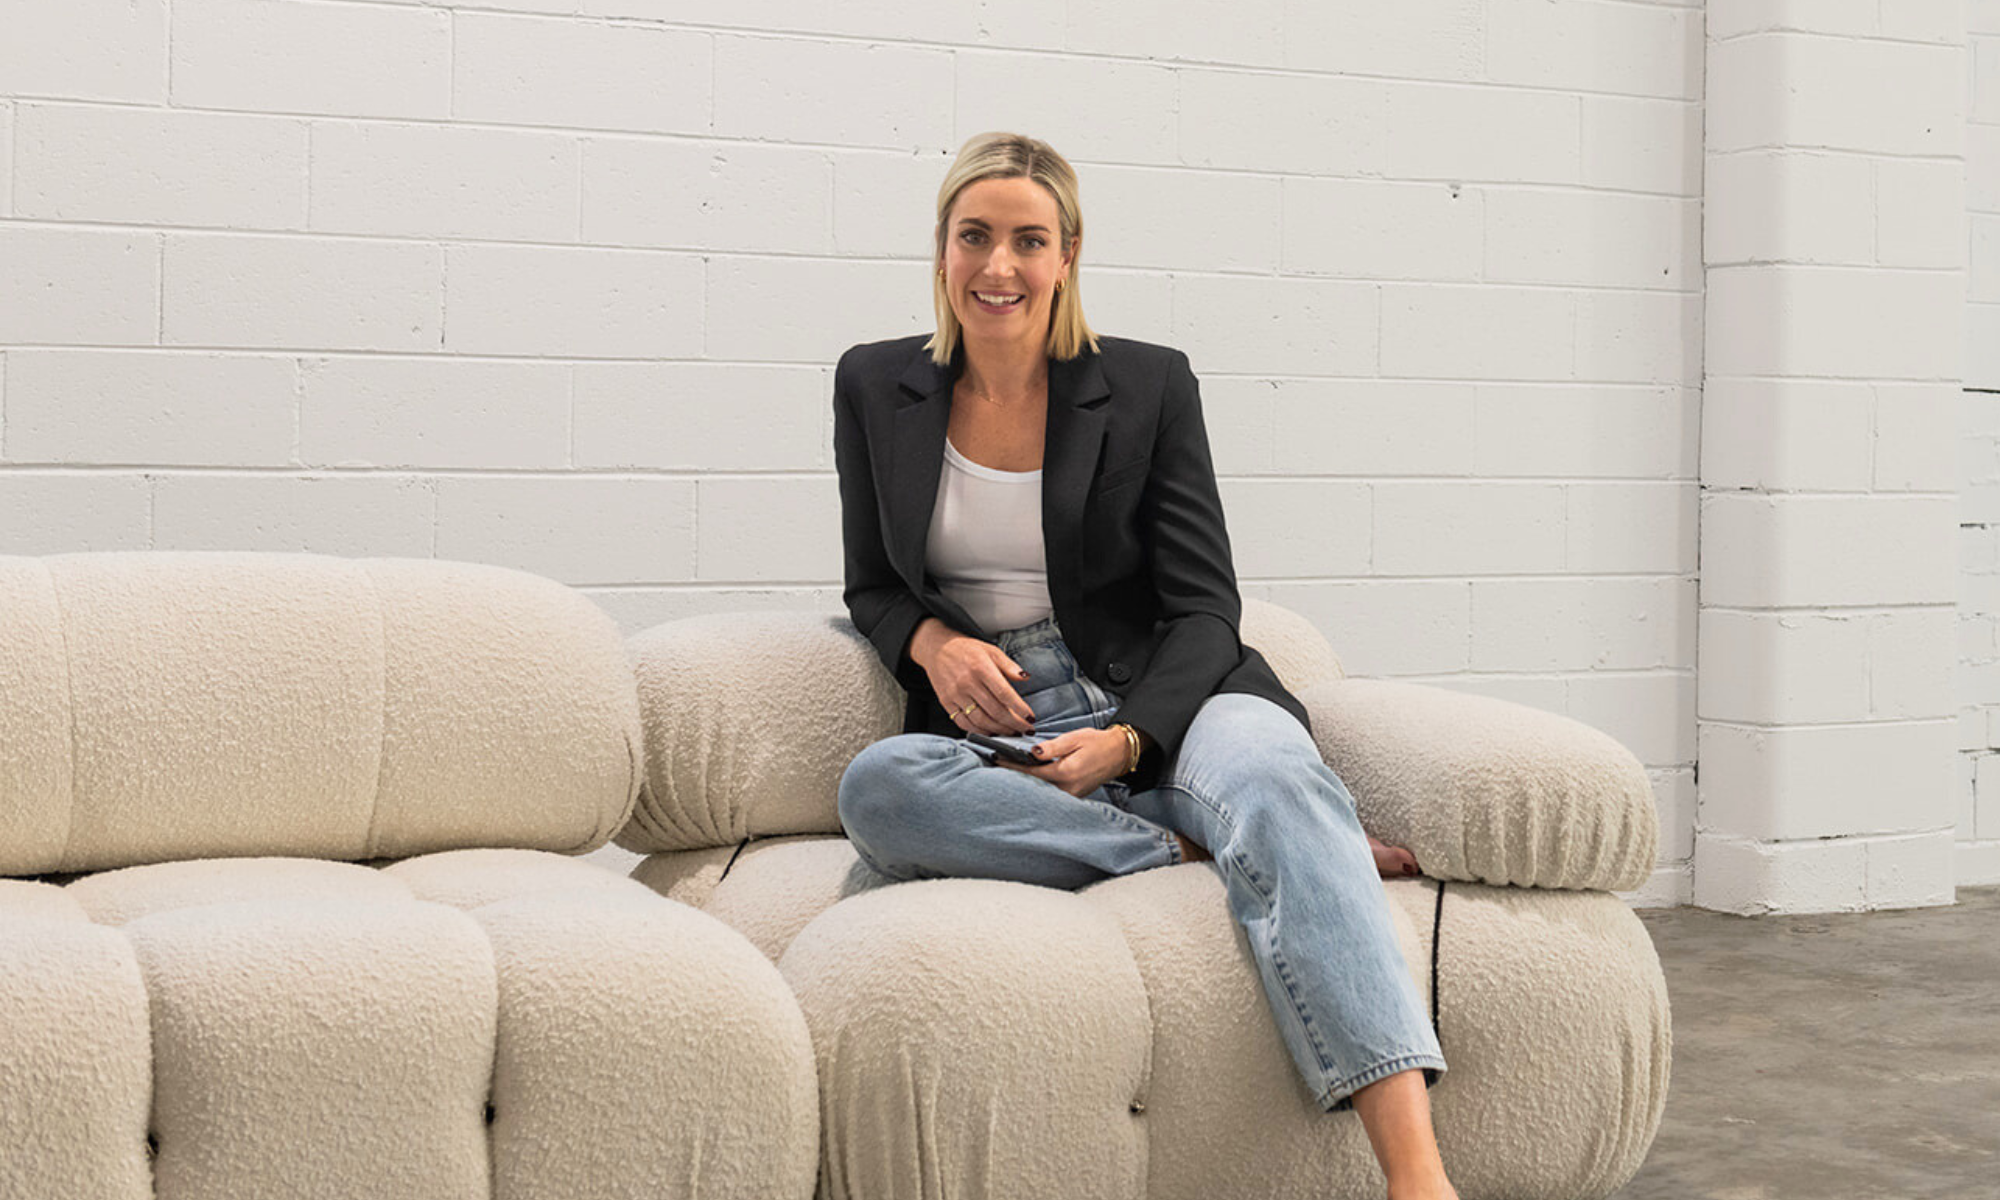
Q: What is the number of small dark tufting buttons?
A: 3